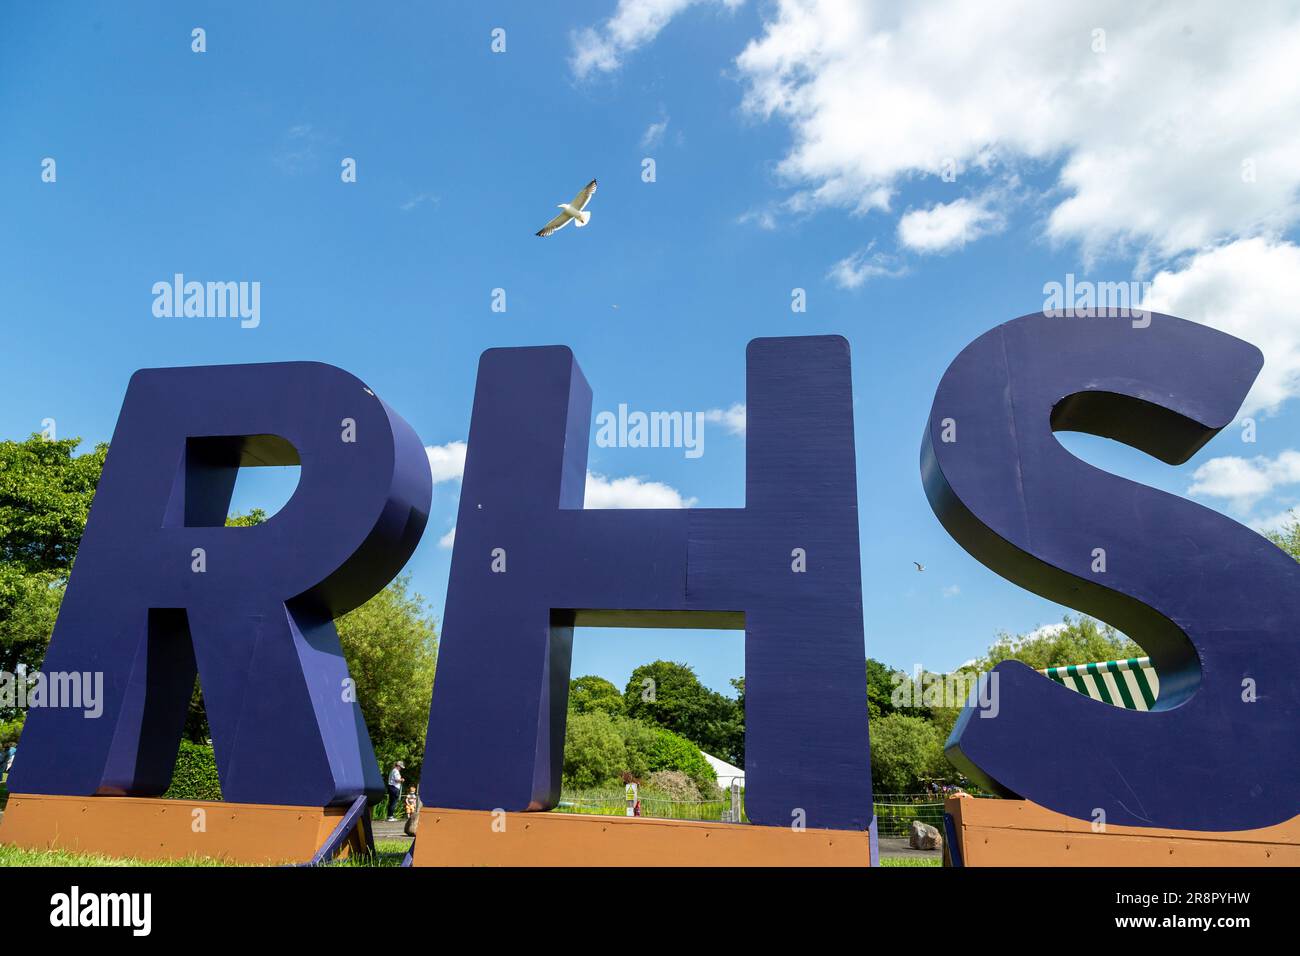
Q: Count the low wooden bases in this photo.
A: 3